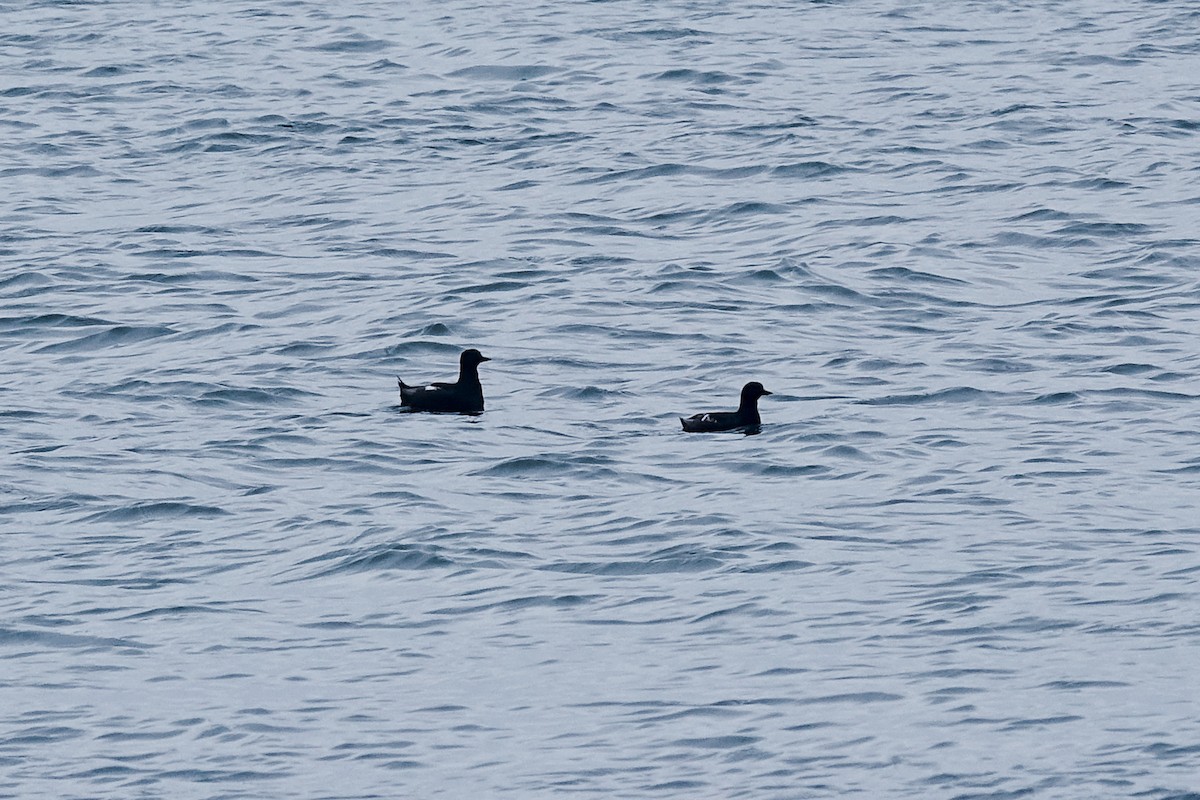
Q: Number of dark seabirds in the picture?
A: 2